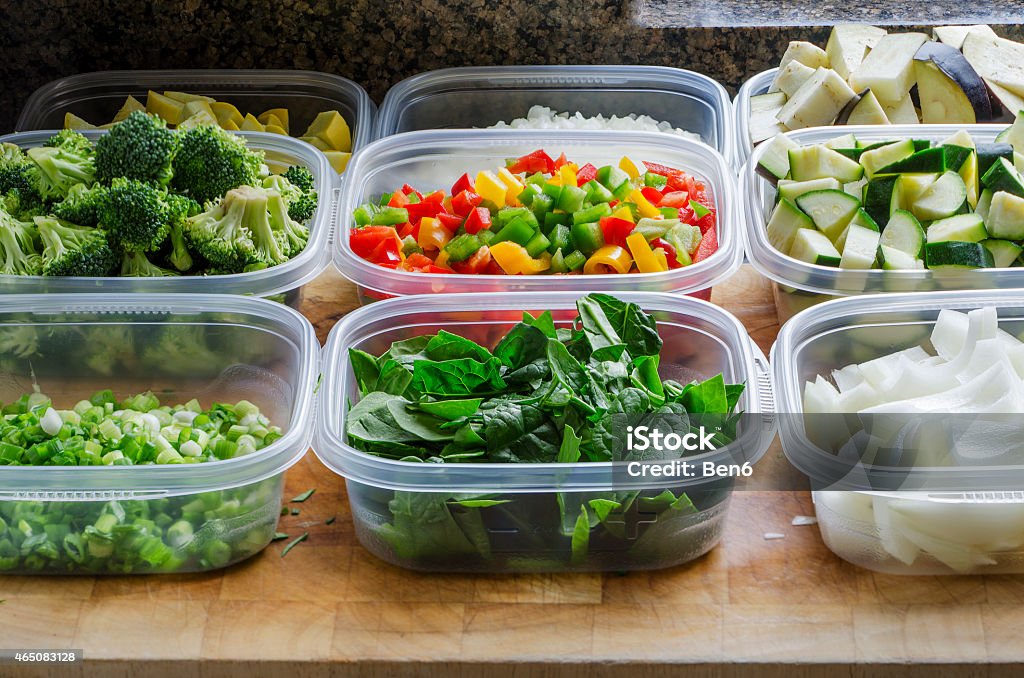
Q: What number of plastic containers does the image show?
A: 9